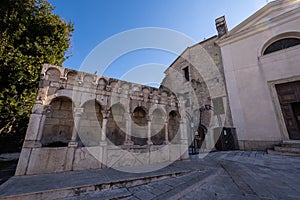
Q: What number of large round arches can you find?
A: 6